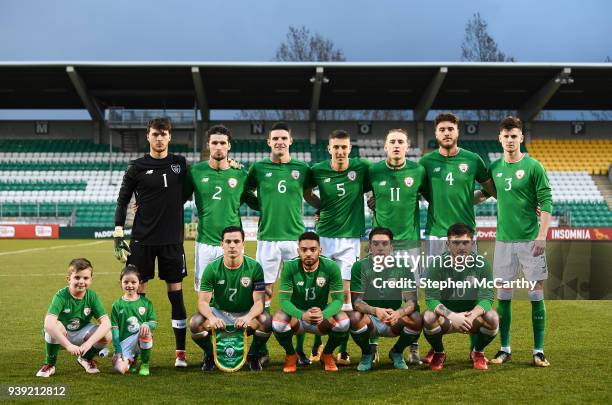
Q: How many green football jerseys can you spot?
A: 12